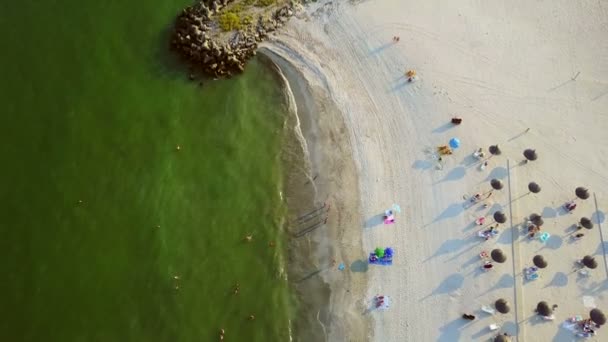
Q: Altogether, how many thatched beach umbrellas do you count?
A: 15